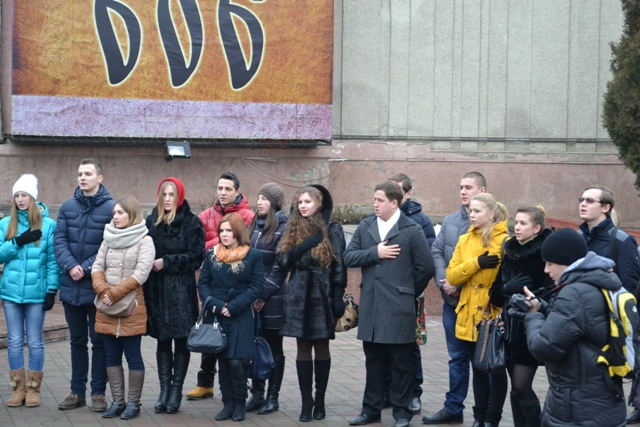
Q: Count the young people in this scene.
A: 15